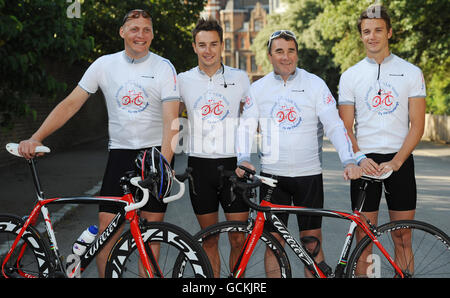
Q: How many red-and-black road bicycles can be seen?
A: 2